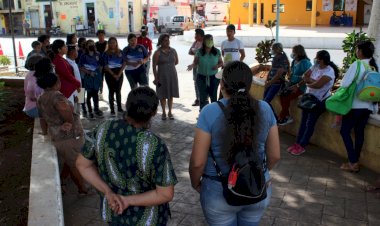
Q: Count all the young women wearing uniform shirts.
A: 3